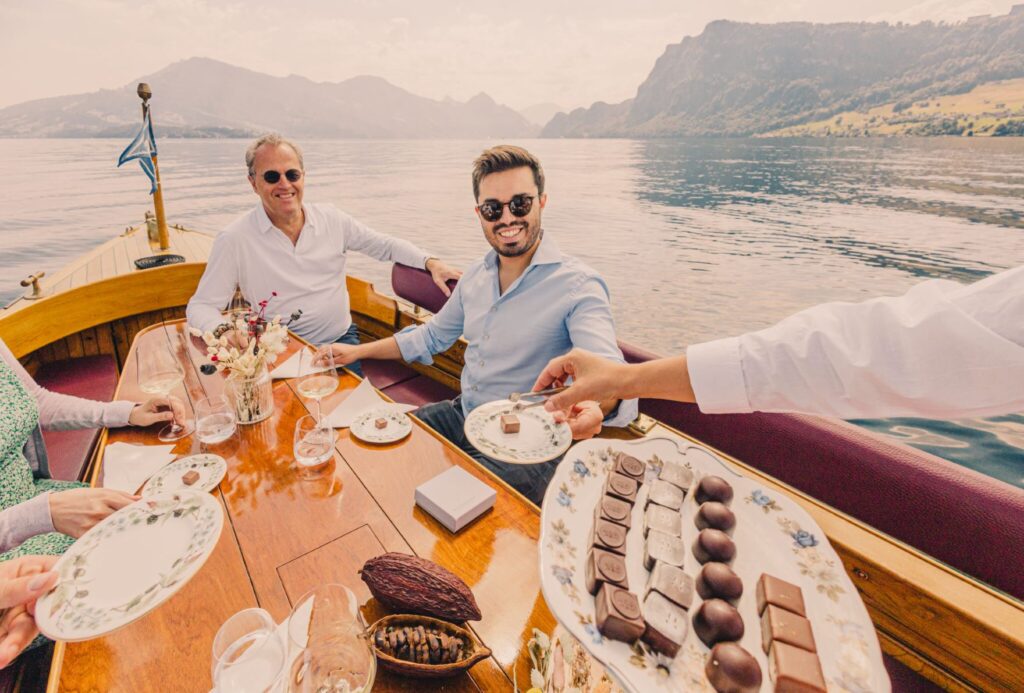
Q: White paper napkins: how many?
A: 4